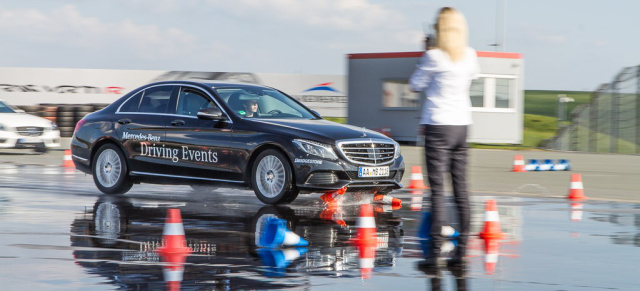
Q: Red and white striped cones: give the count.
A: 9